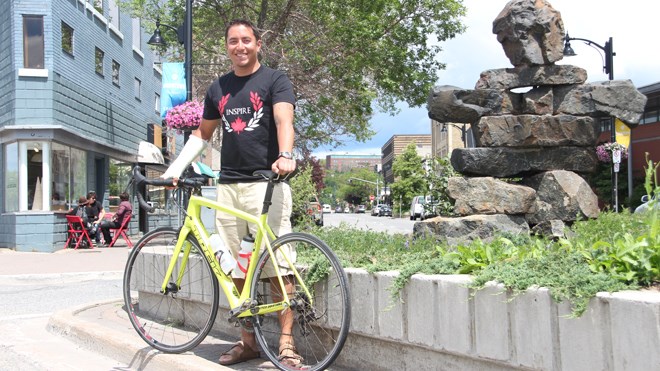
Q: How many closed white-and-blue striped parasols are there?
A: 0